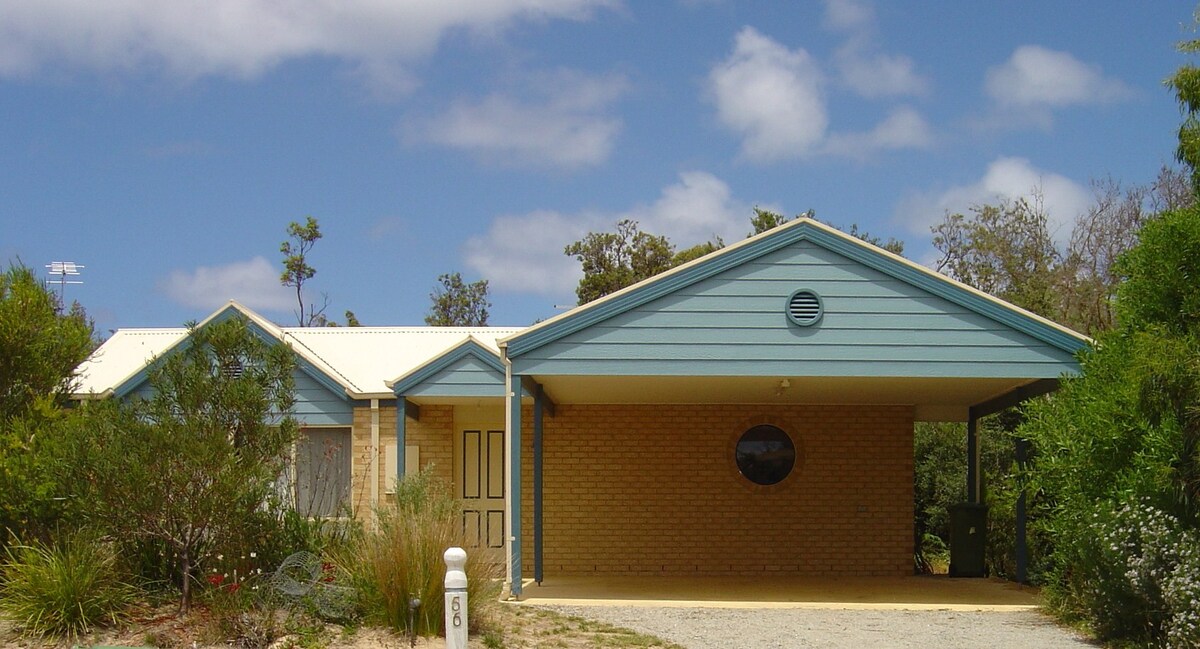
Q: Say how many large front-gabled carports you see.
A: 1